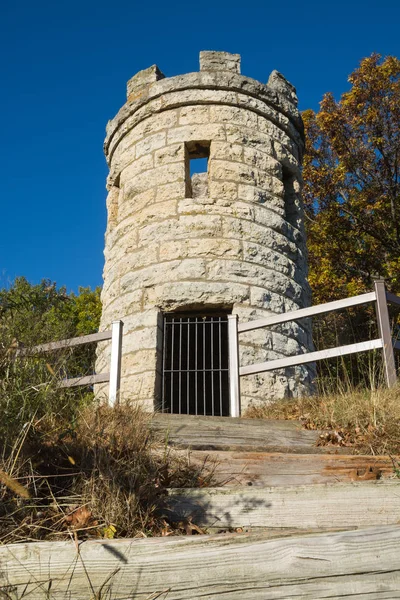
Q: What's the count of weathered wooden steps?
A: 4